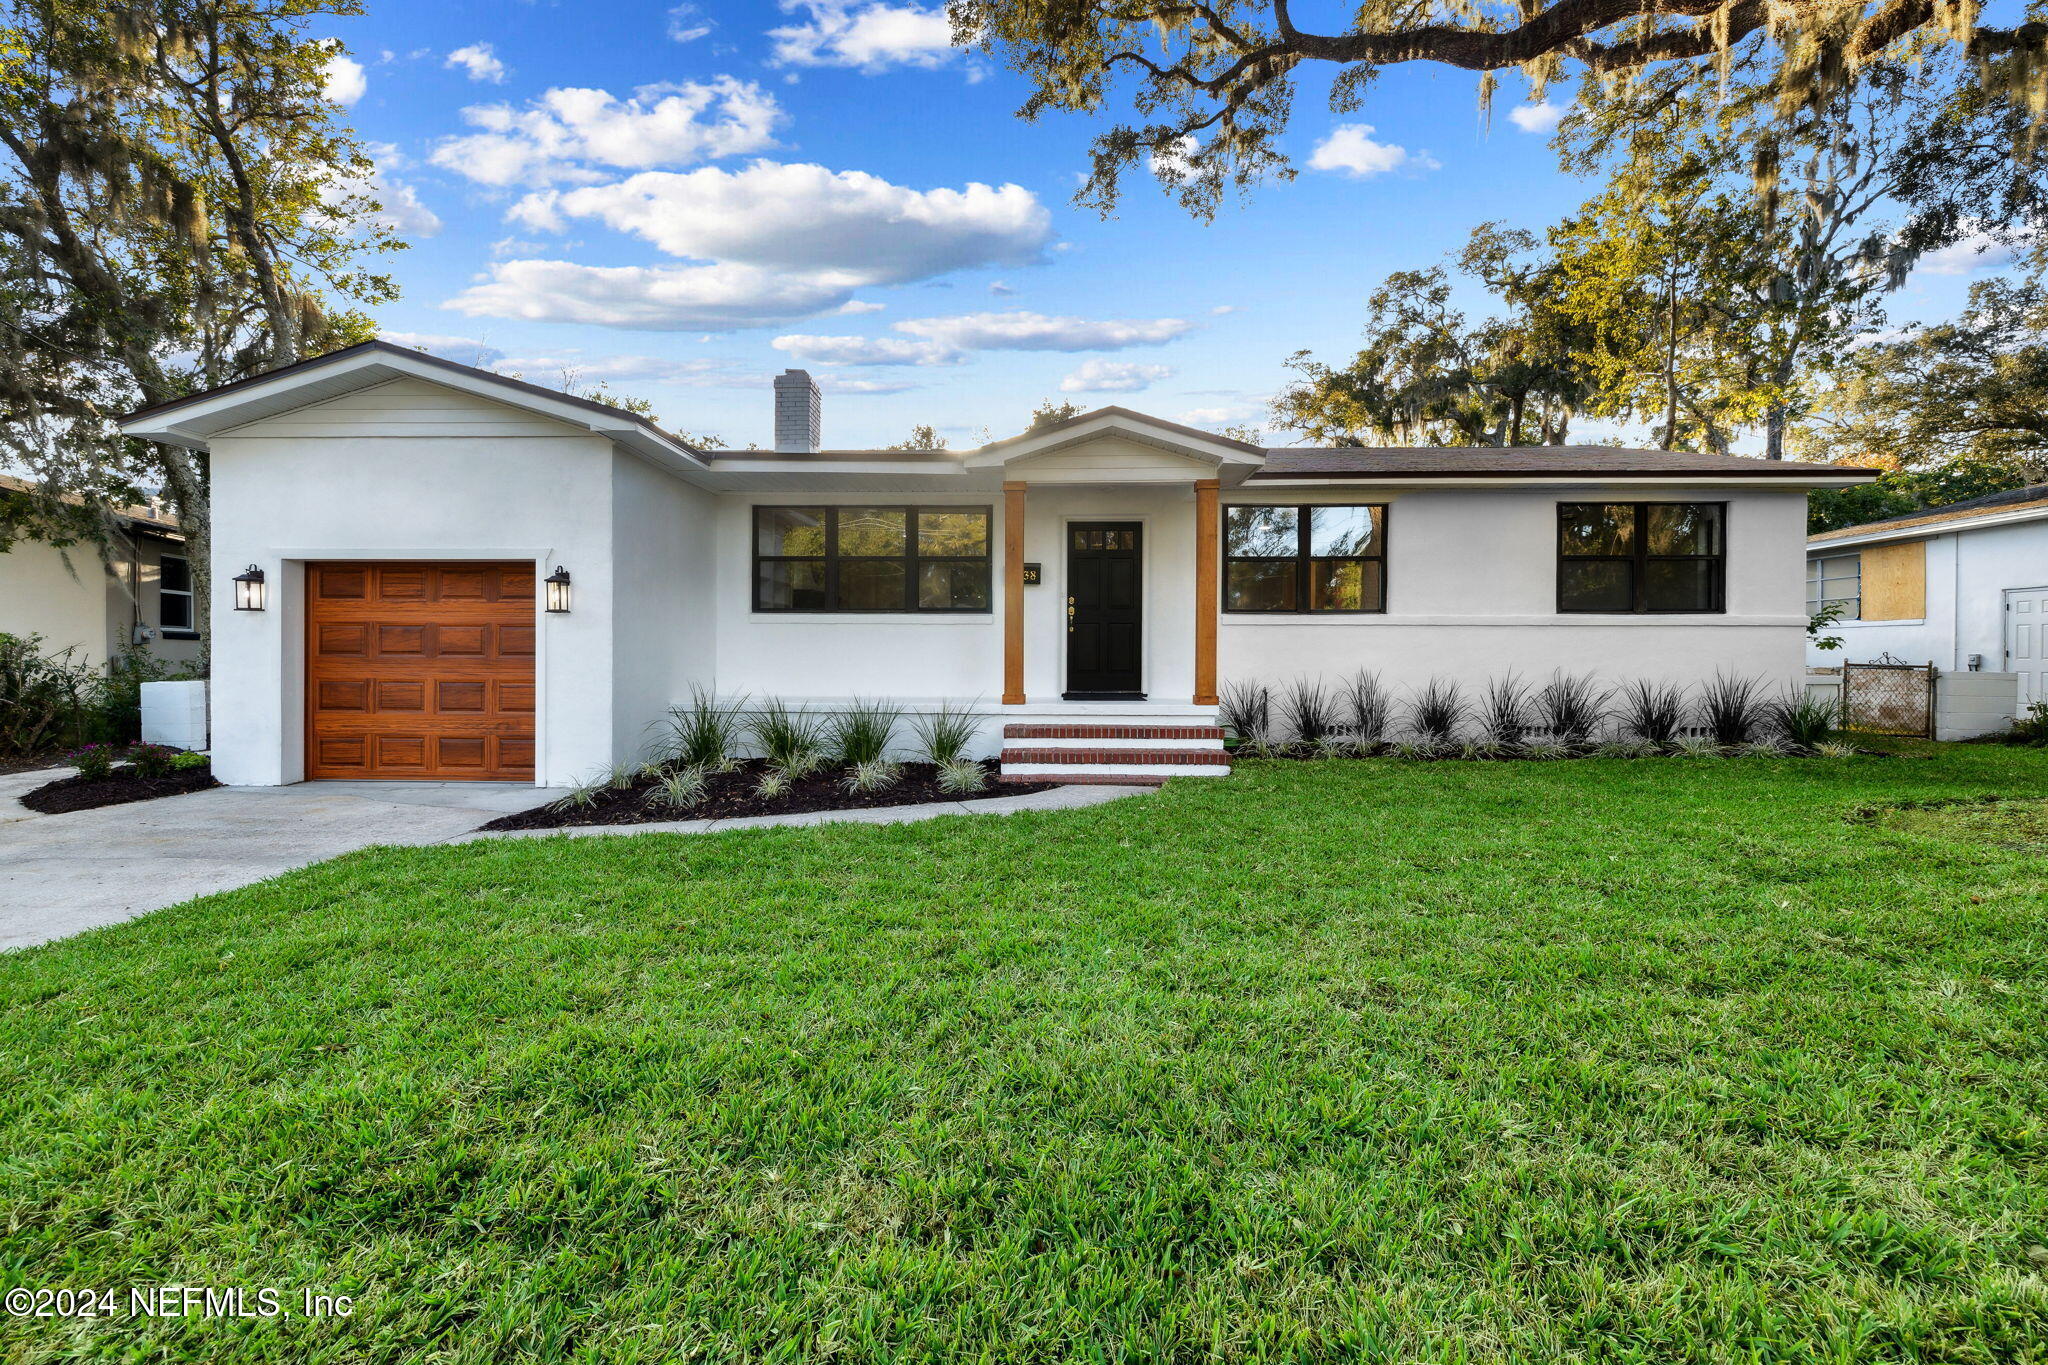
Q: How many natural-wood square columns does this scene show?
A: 2